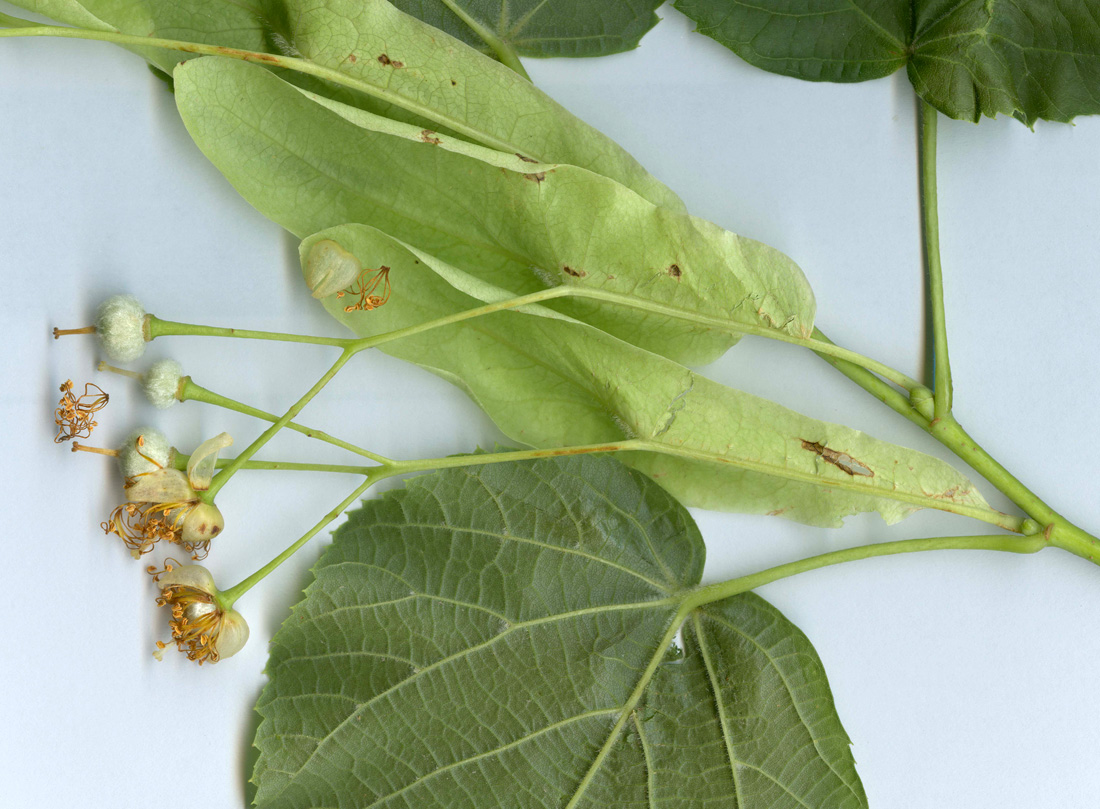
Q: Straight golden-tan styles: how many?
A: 3